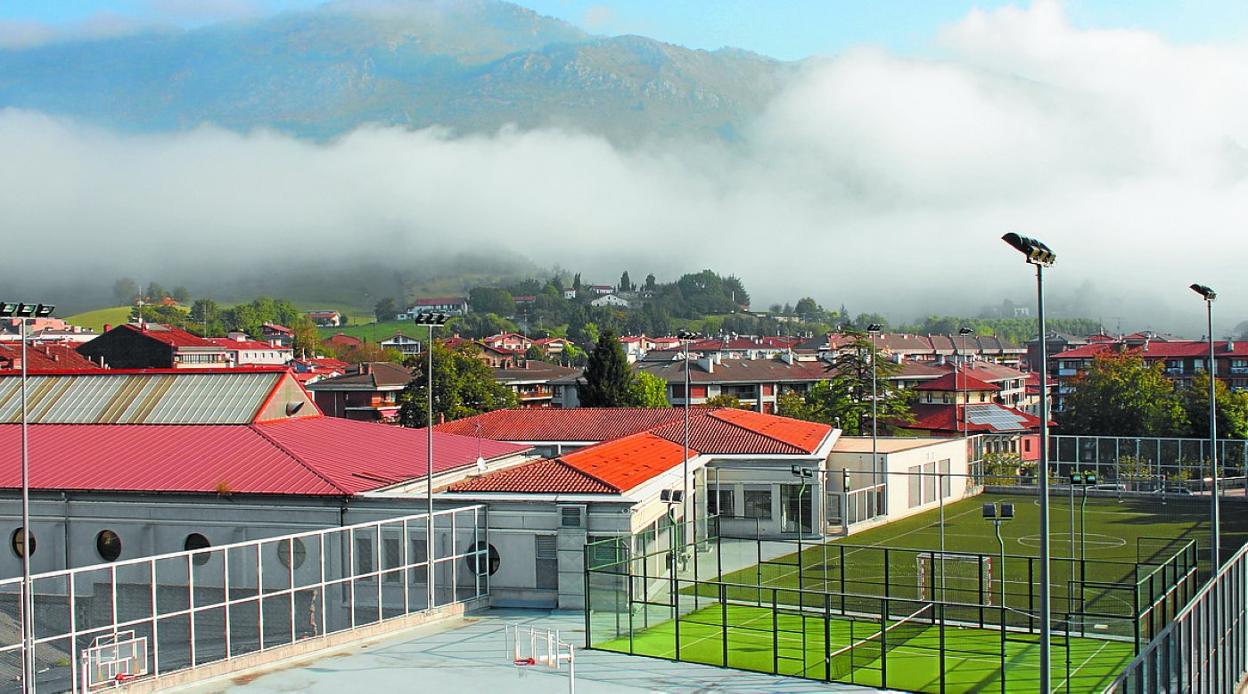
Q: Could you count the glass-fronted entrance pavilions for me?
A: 1